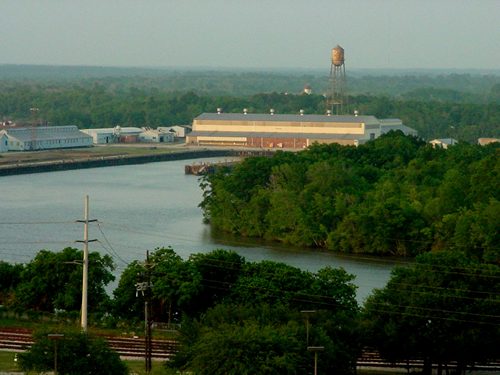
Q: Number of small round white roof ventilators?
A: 6